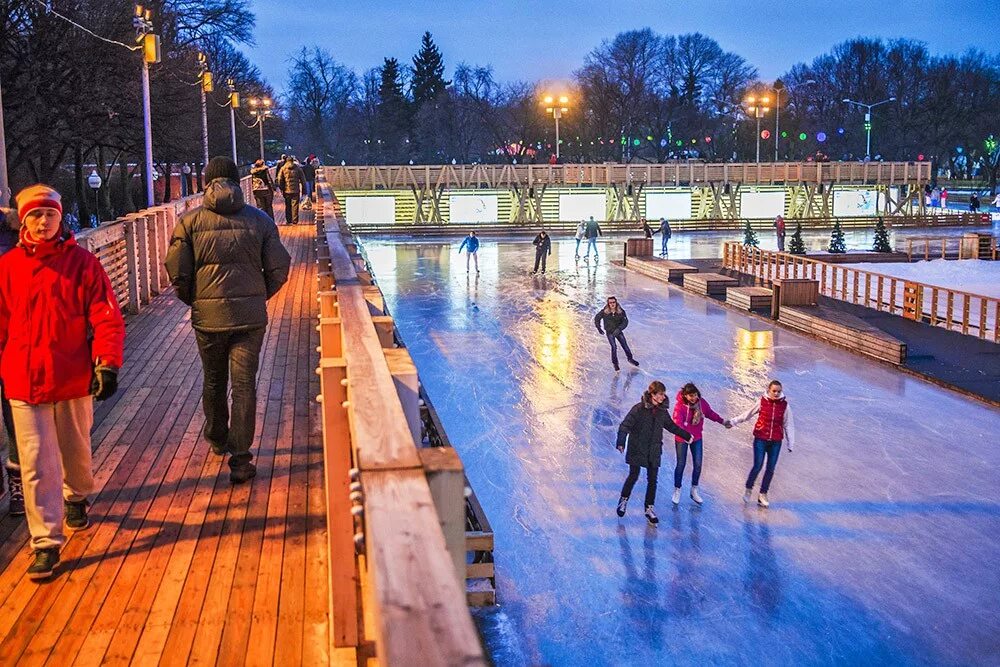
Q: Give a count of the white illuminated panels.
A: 6